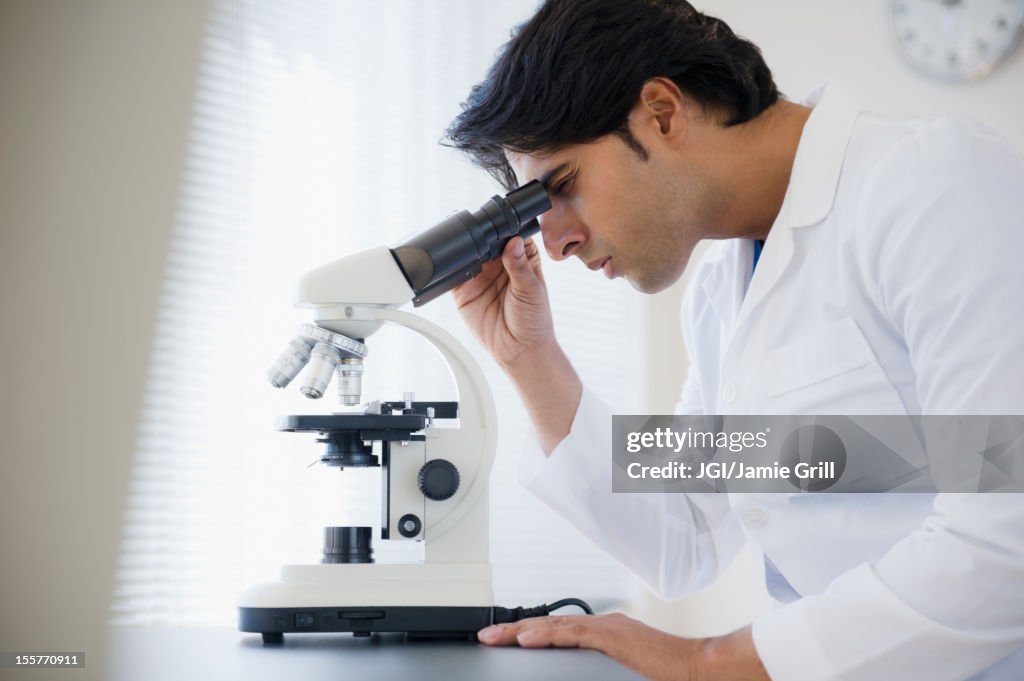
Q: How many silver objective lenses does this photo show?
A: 3